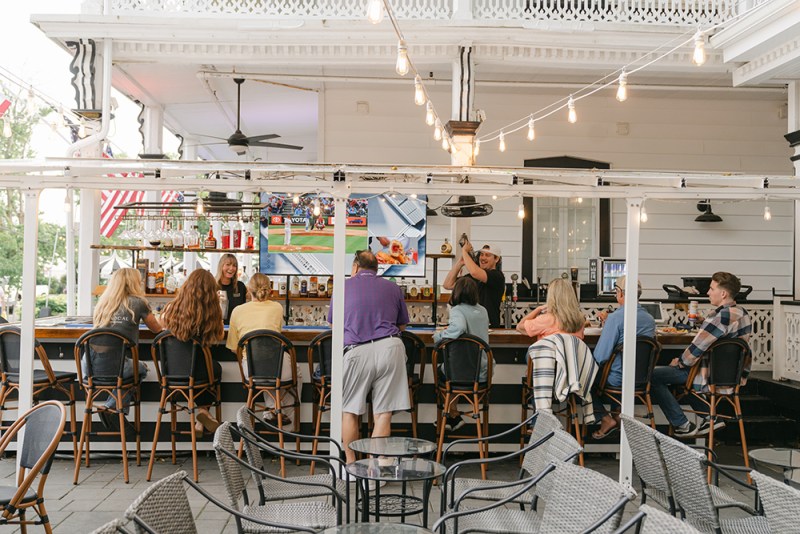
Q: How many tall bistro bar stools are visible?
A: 10